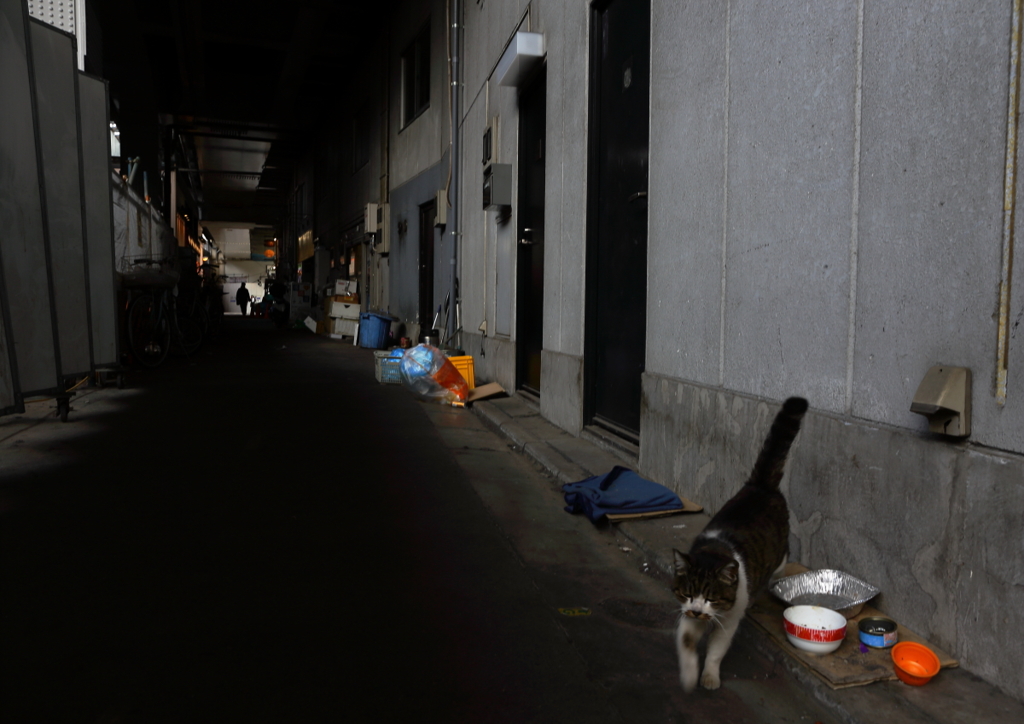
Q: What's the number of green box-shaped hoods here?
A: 0